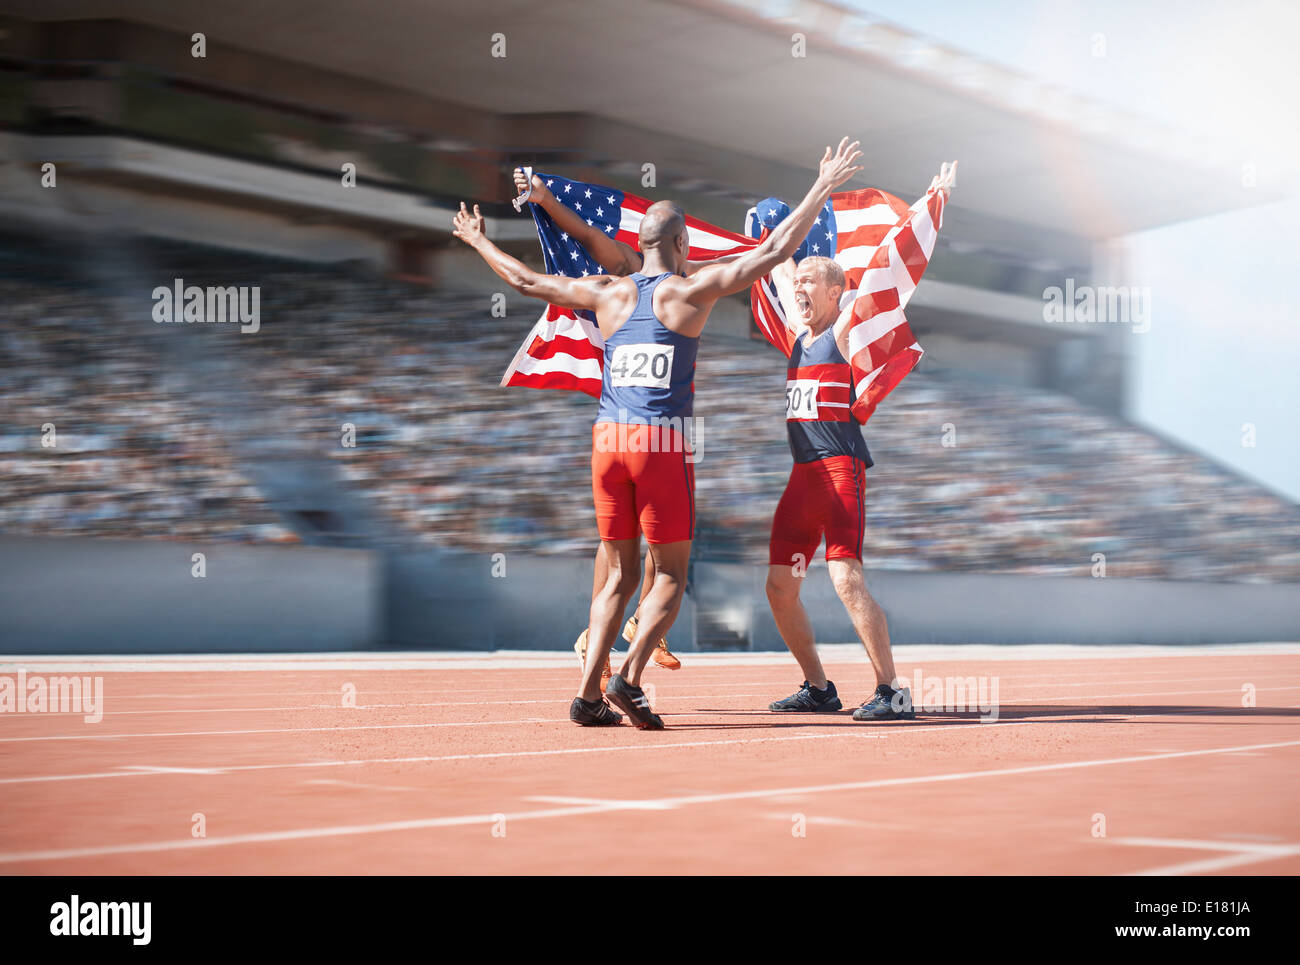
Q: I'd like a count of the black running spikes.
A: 2